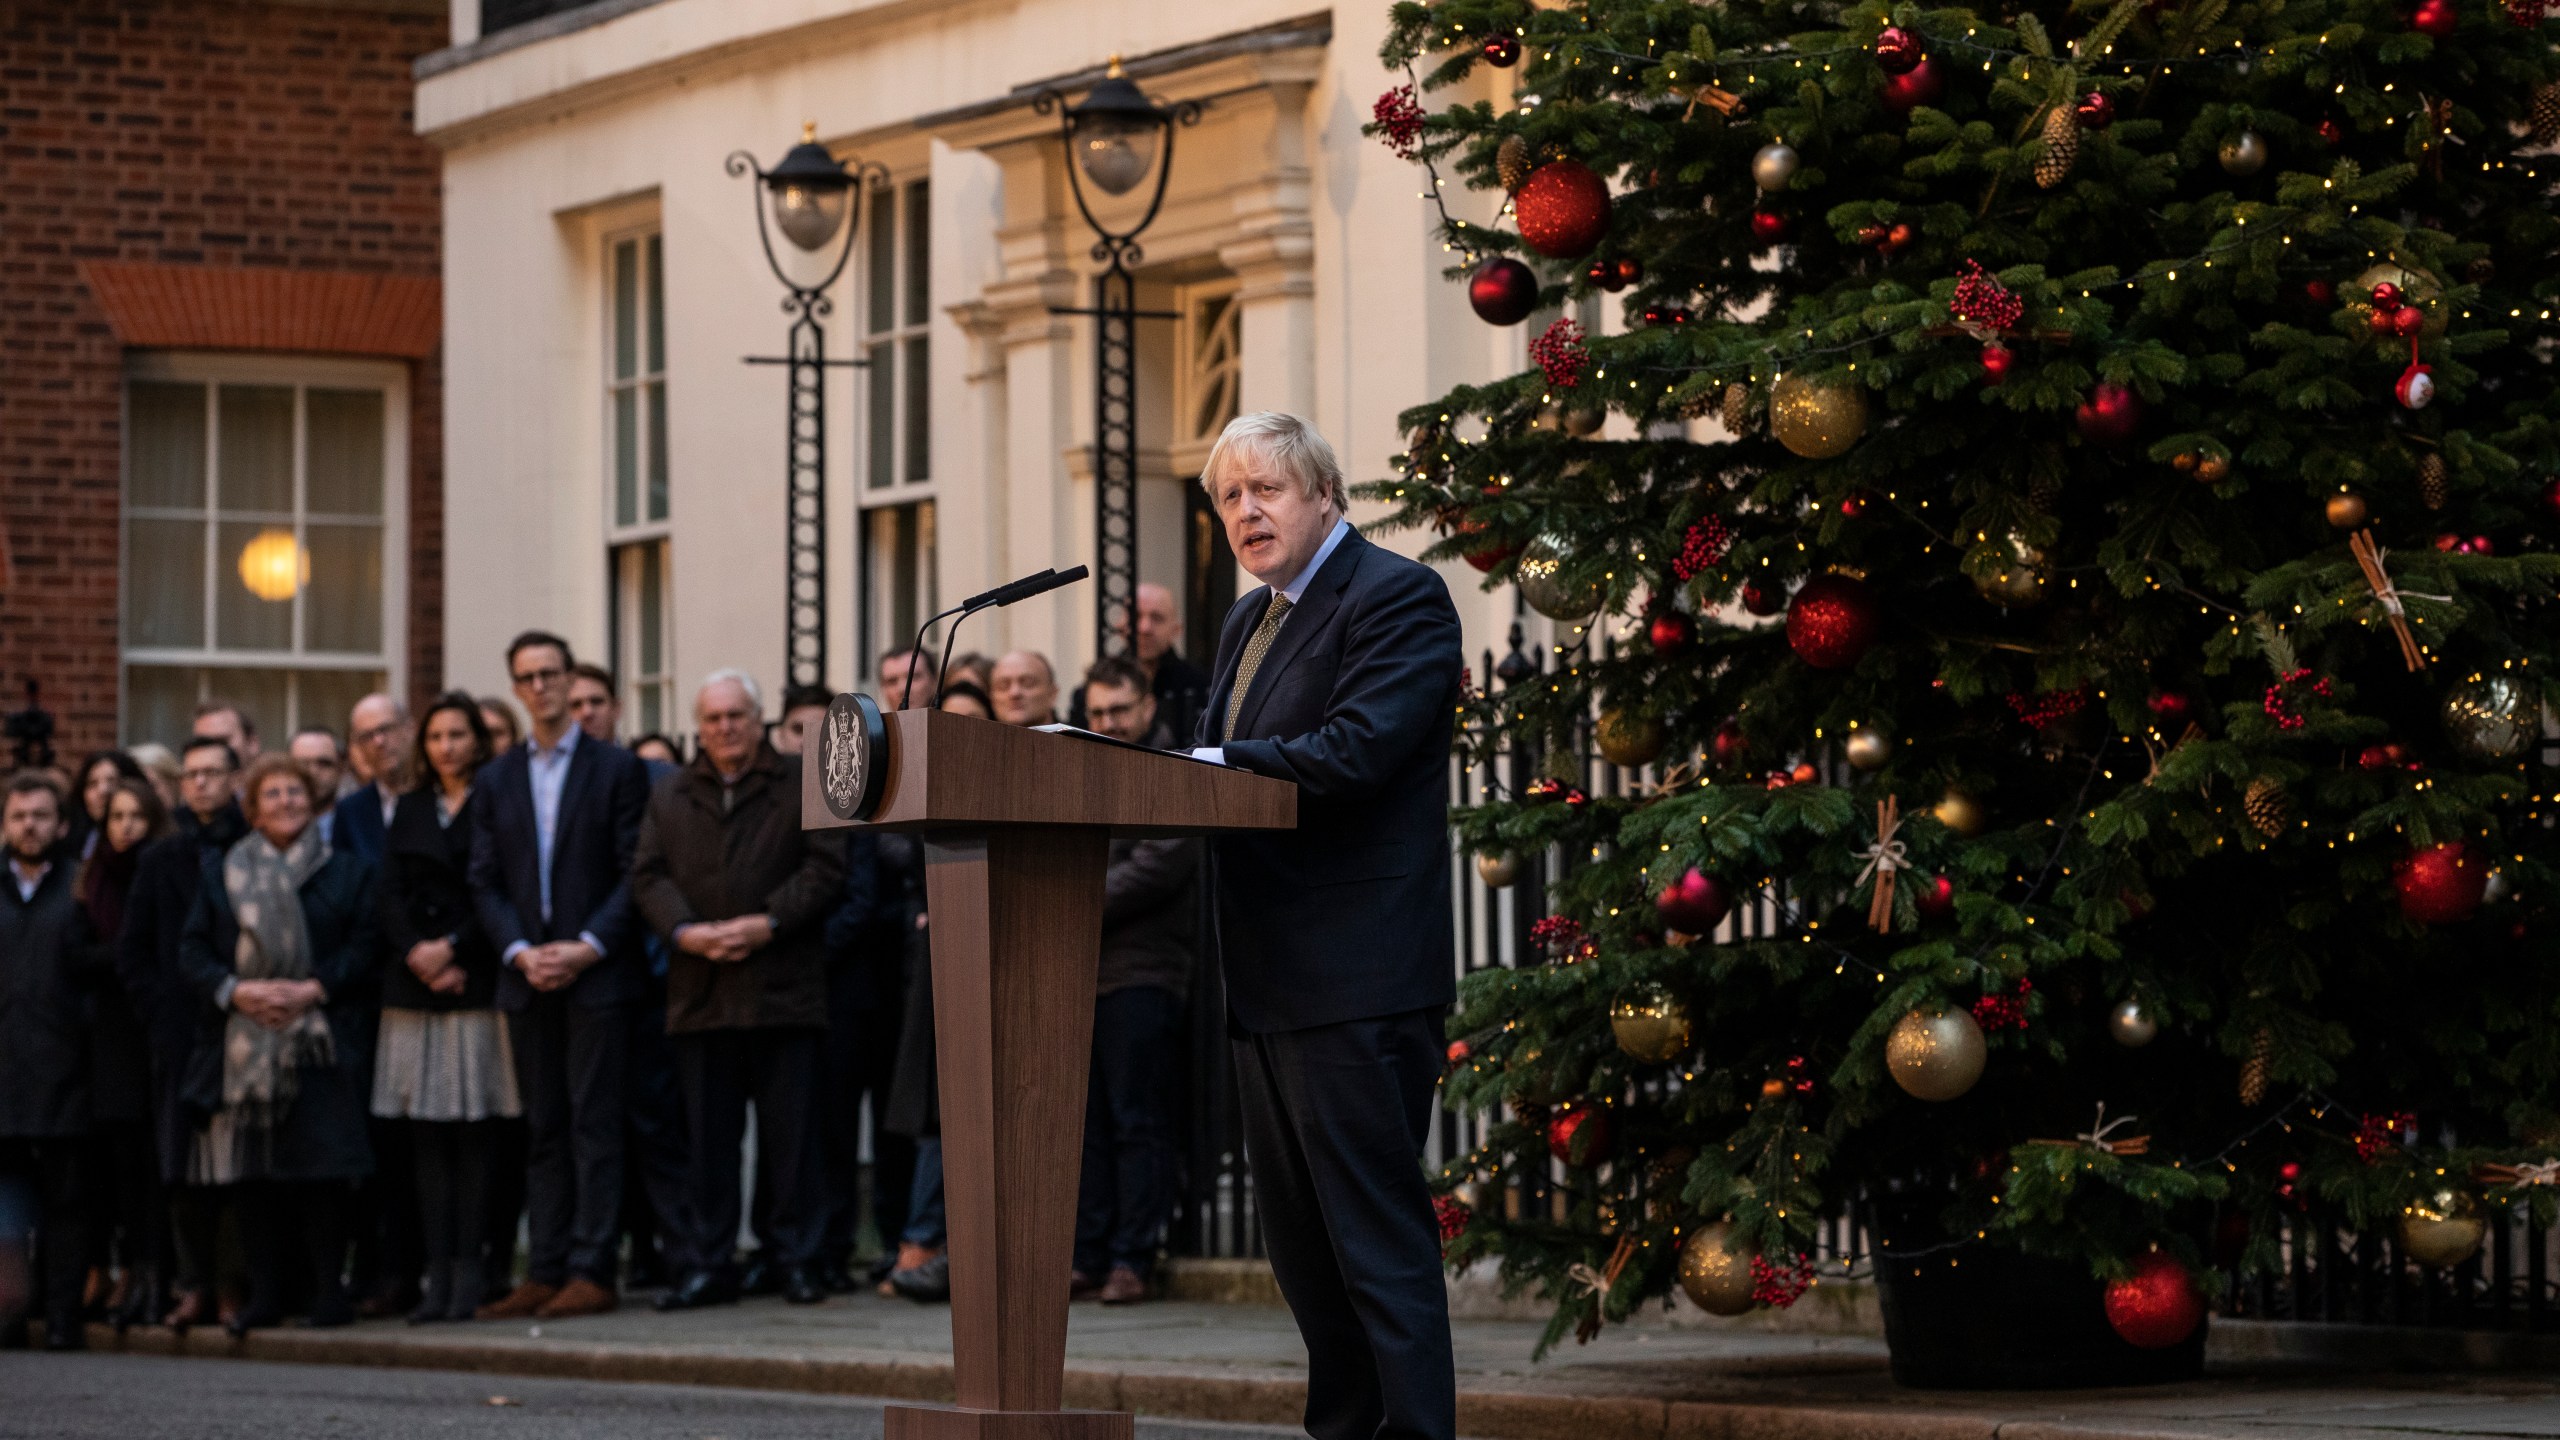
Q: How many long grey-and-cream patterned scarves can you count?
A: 1